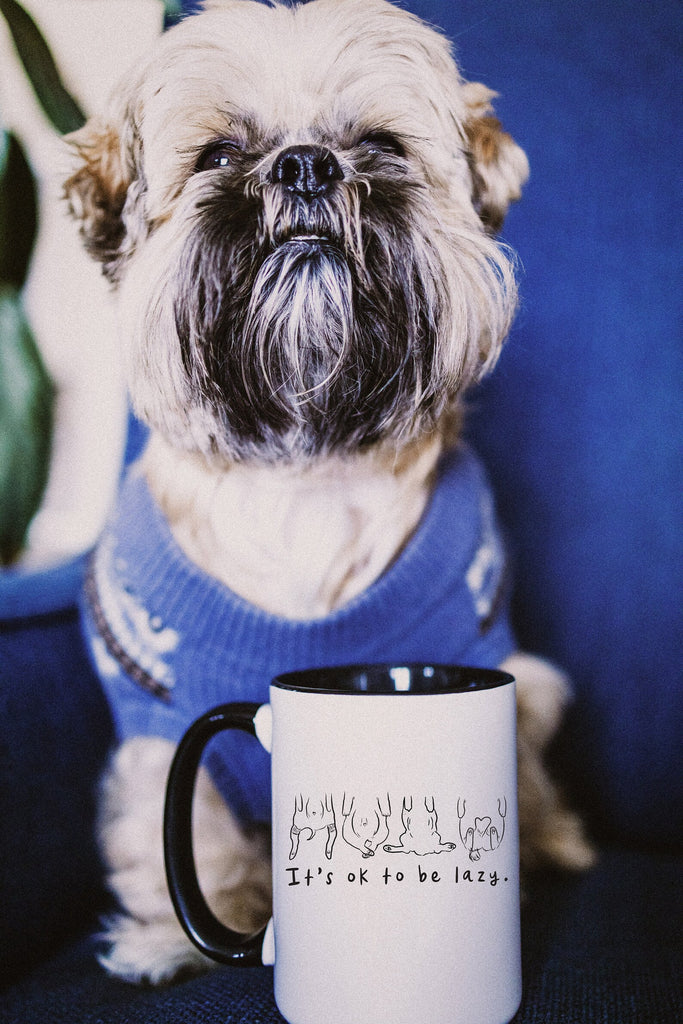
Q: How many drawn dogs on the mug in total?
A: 4